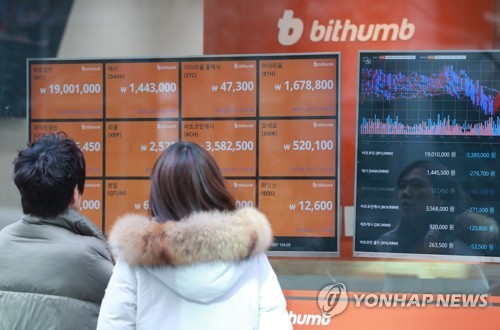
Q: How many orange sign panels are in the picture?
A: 12